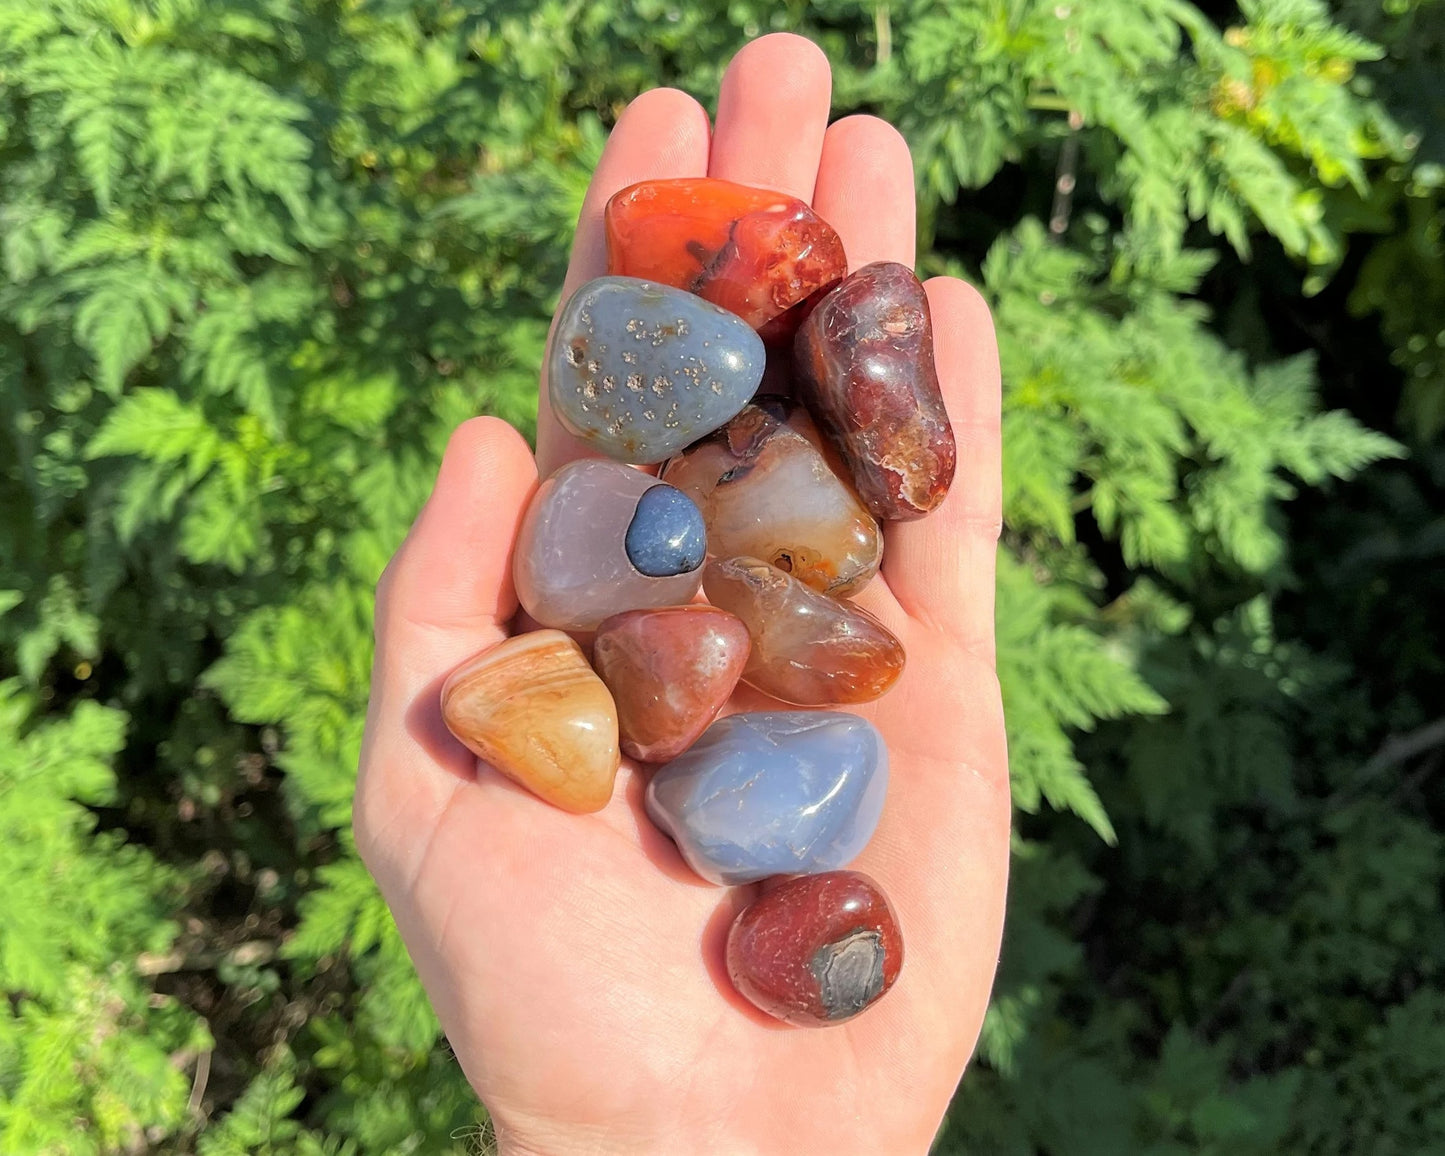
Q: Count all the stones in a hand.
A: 10